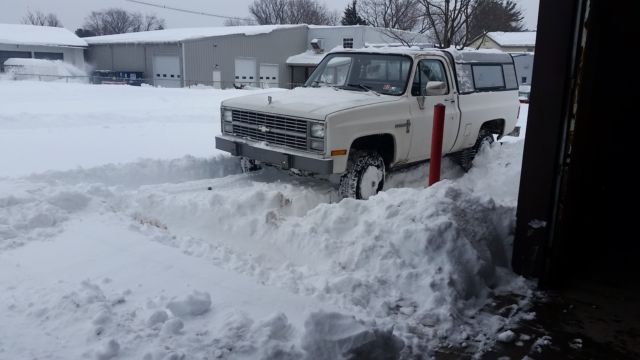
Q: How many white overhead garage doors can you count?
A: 3